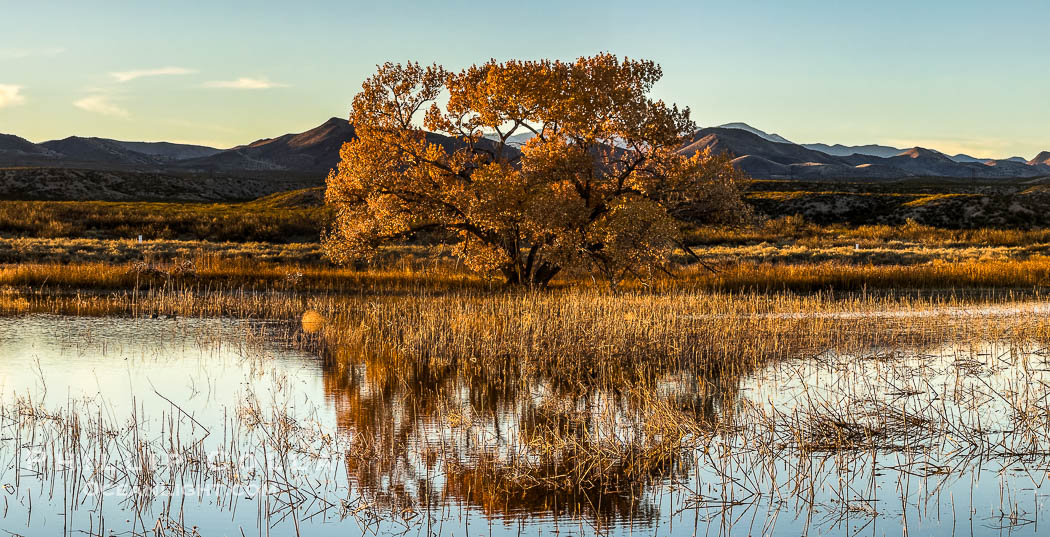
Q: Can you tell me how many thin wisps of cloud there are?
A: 4